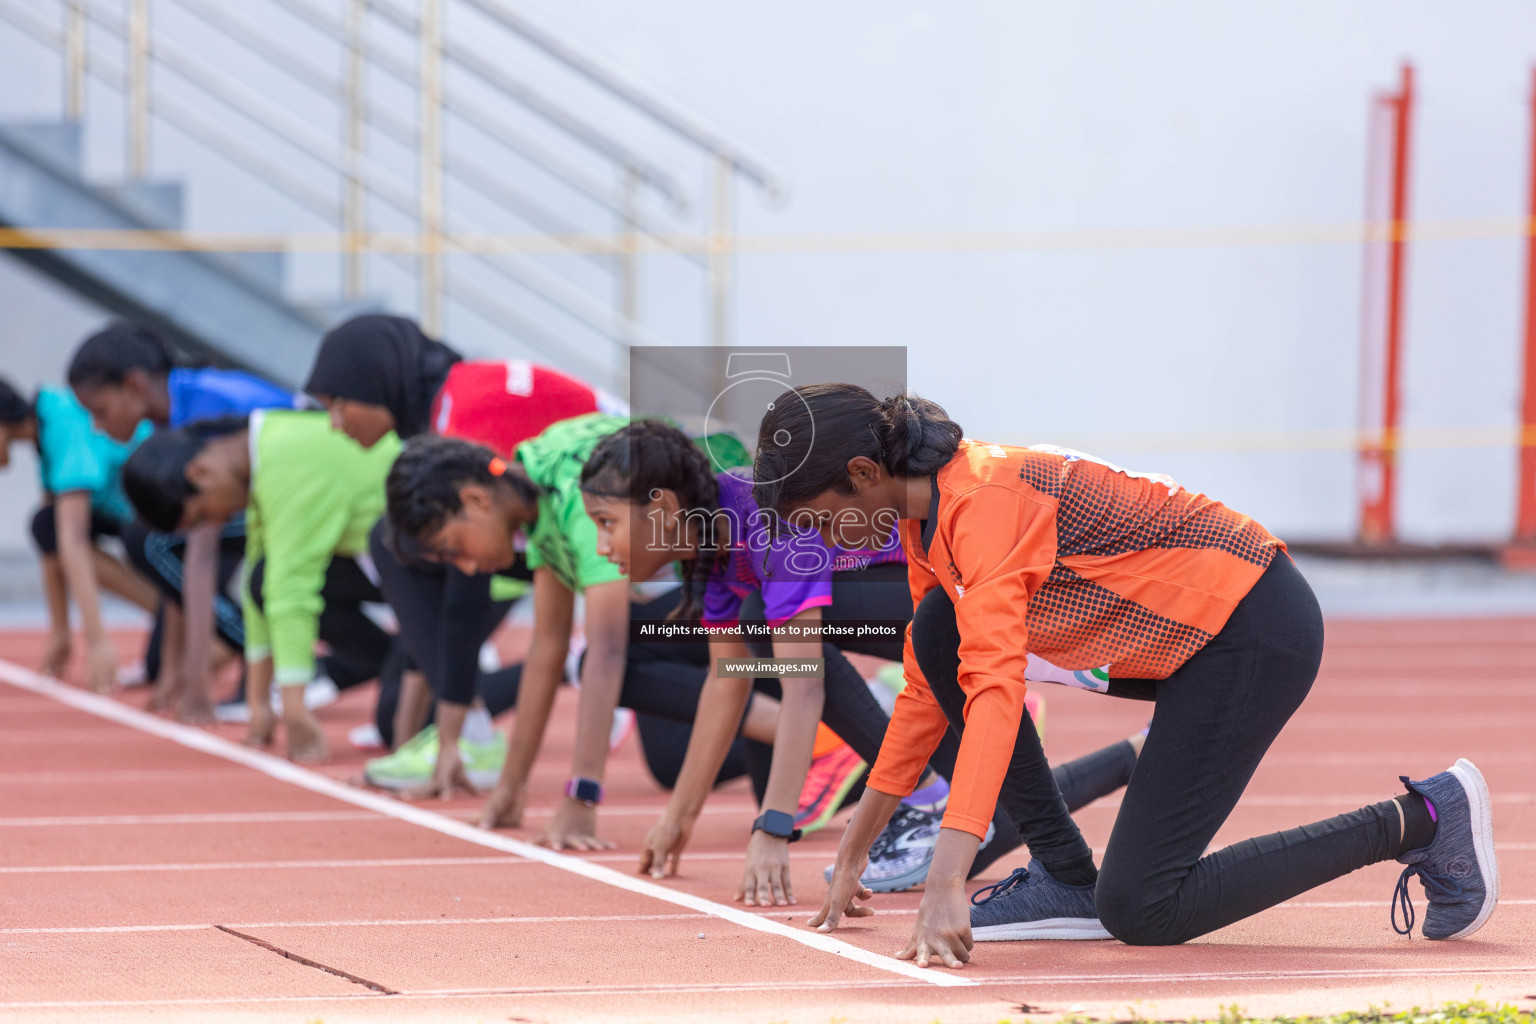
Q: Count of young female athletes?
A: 7